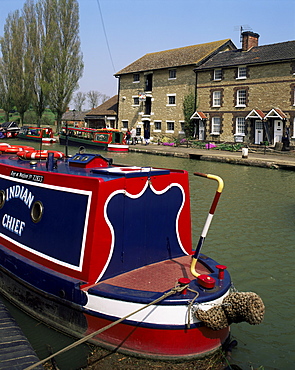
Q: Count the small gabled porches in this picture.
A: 3